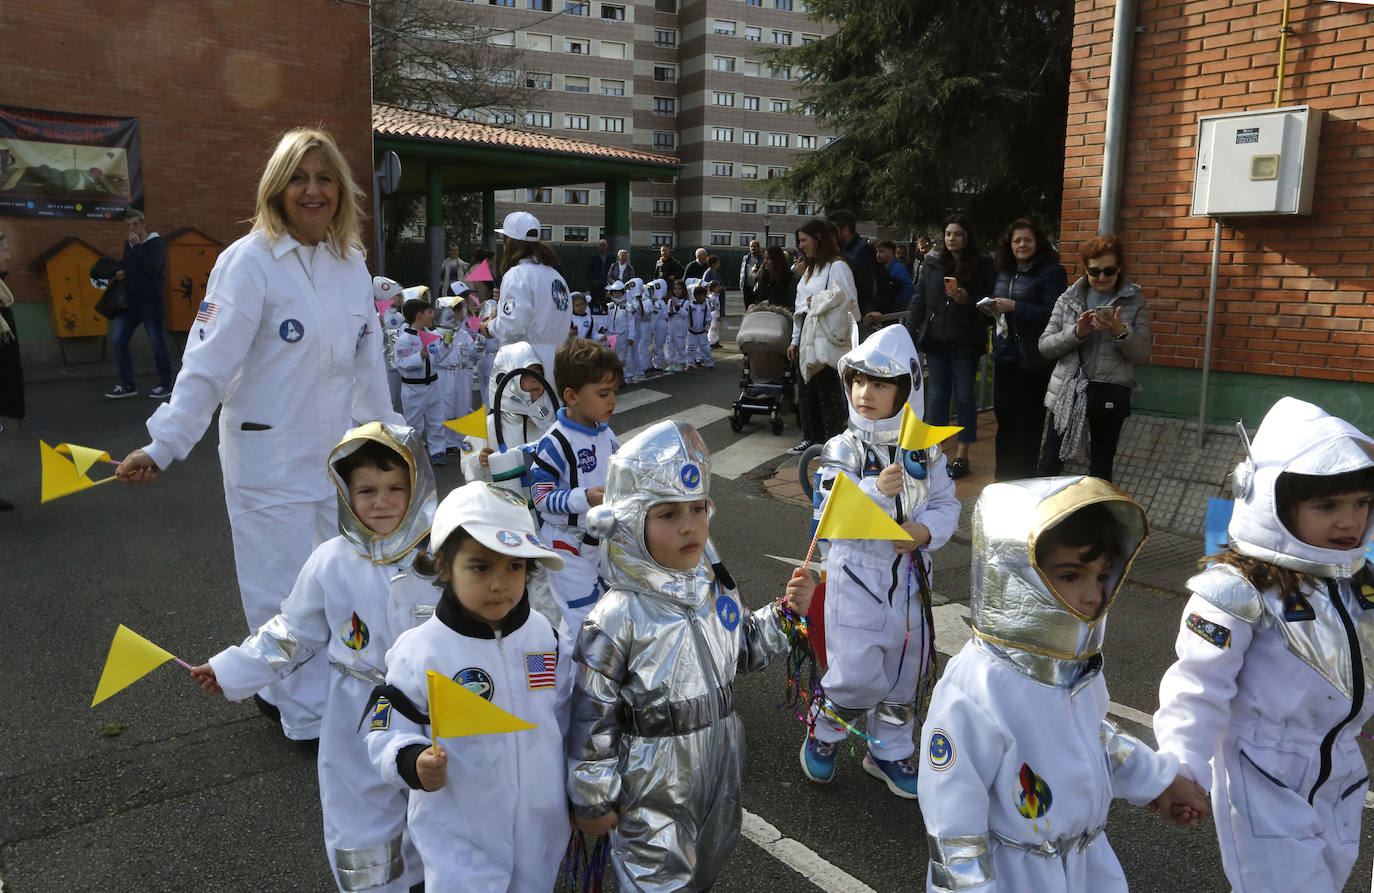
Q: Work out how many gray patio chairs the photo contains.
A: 0